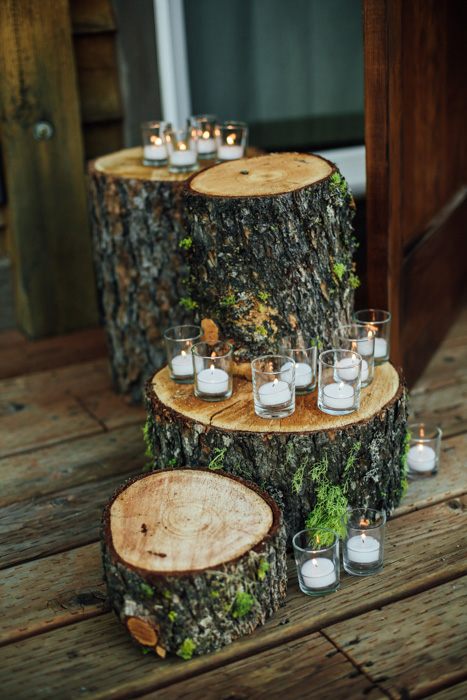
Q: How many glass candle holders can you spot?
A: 14